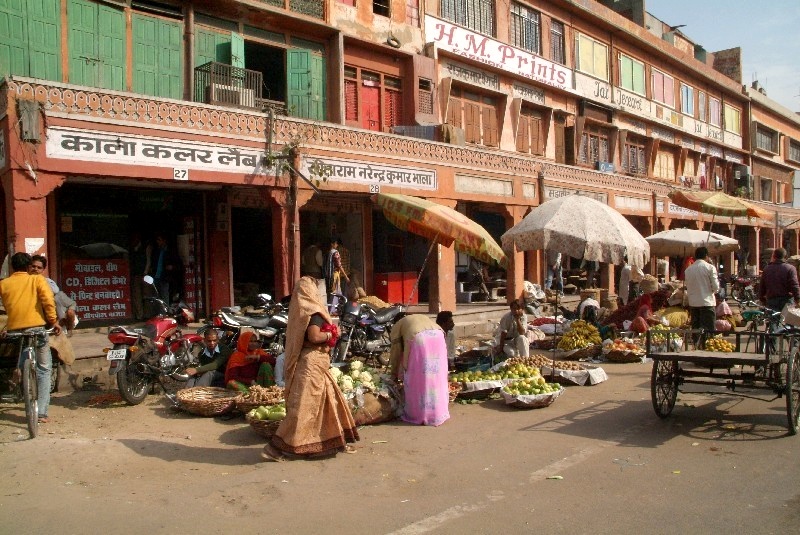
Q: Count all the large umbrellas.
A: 4